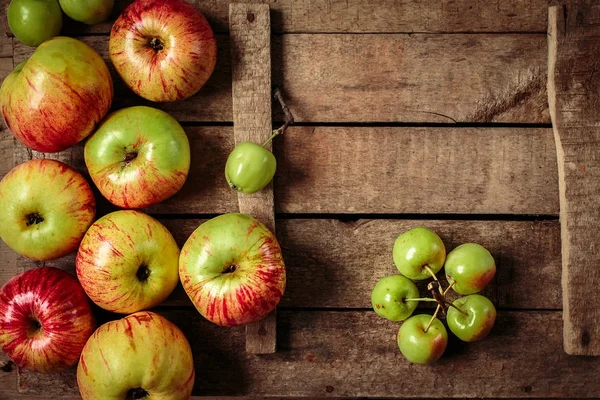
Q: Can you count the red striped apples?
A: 8